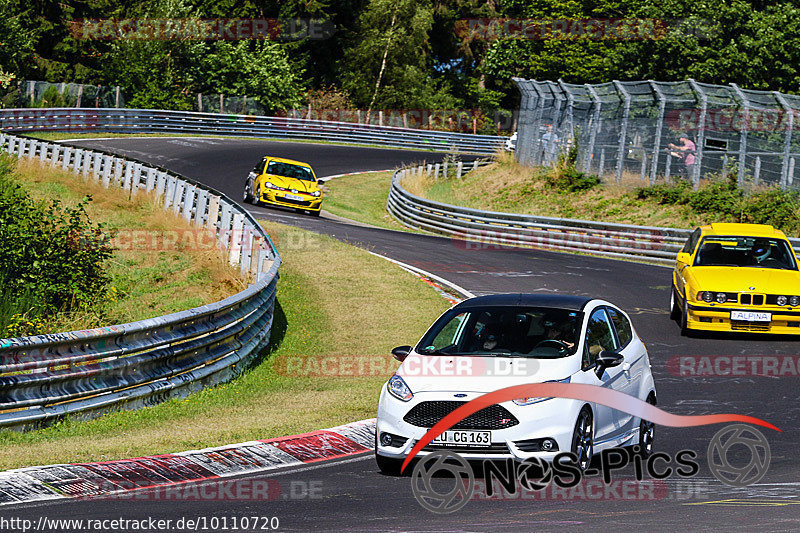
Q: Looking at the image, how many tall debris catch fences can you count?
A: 1